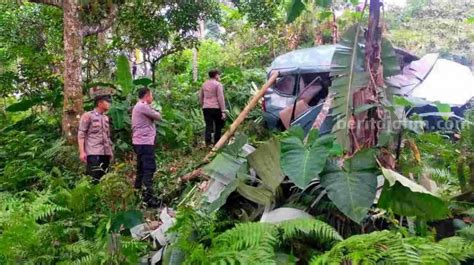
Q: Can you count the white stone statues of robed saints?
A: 0